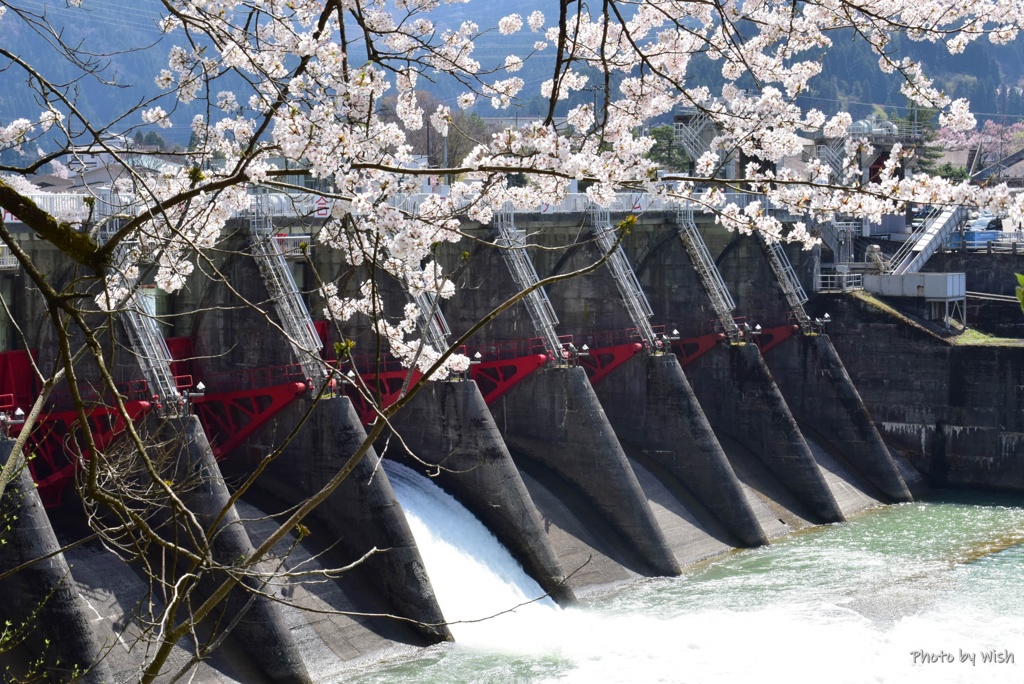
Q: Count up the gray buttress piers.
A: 8